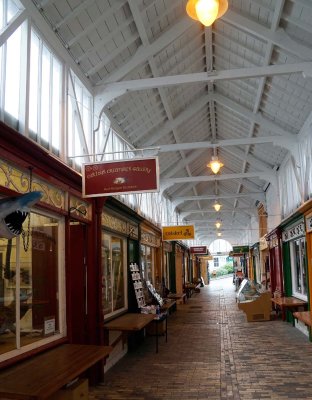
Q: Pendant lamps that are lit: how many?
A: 5